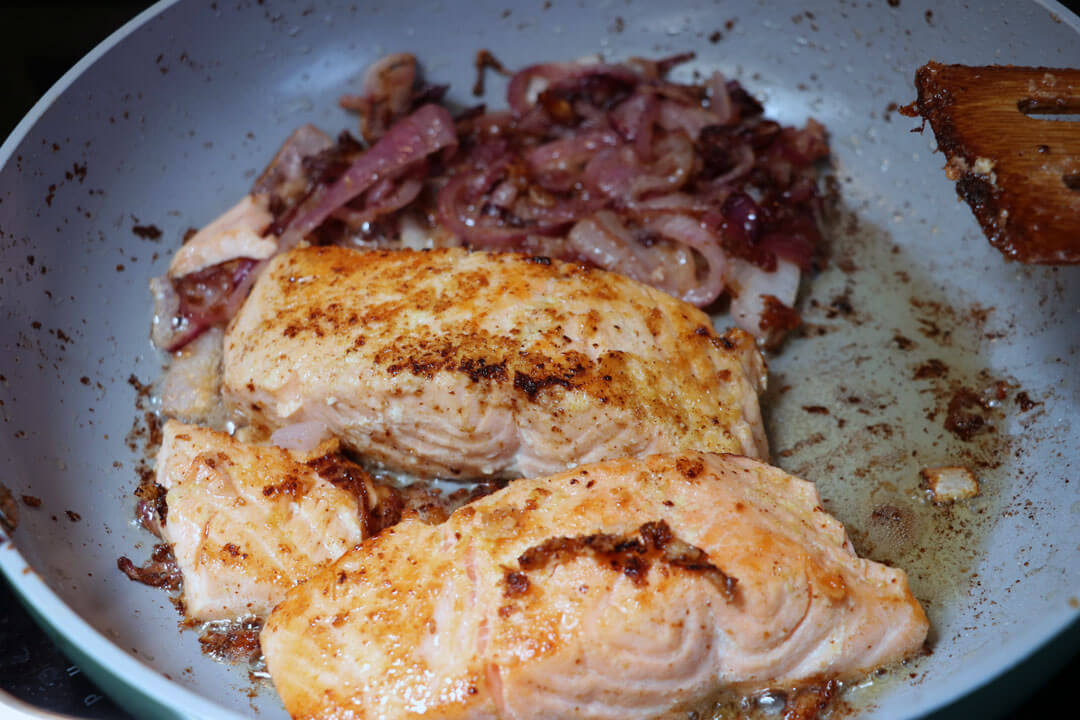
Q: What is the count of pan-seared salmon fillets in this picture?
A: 3